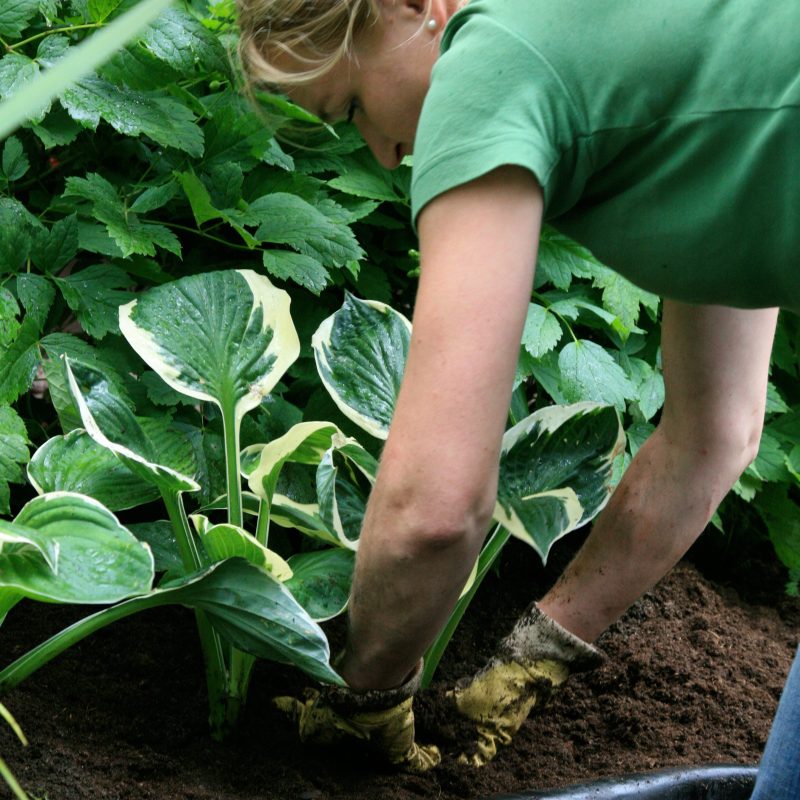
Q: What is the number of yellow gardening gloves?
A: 2